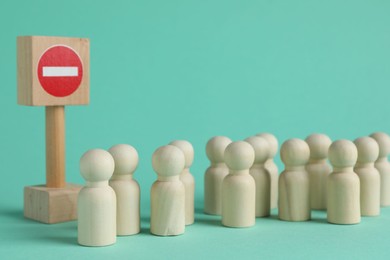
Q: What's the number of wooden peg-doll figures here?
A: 13